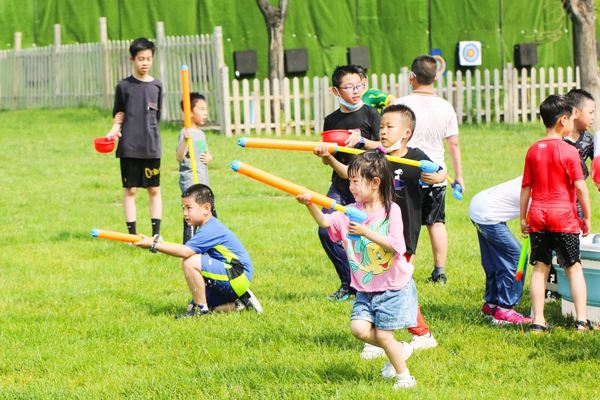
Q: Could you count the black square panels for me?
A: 4